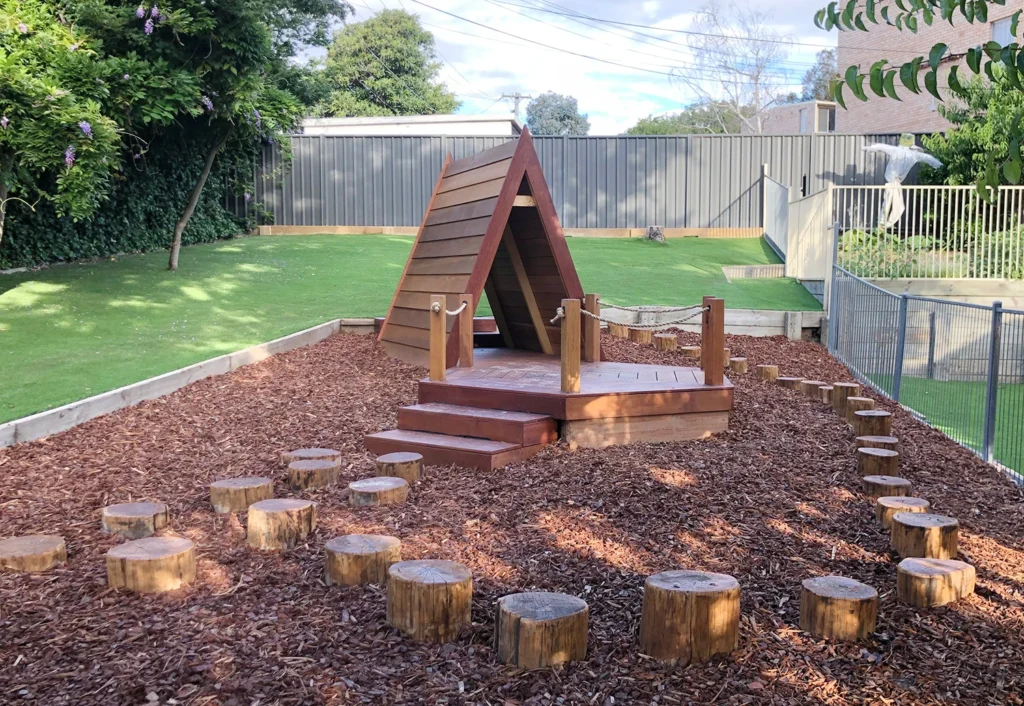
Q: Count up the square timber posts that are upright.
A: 6